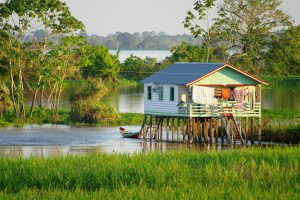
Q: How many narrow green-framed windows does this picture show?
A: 3